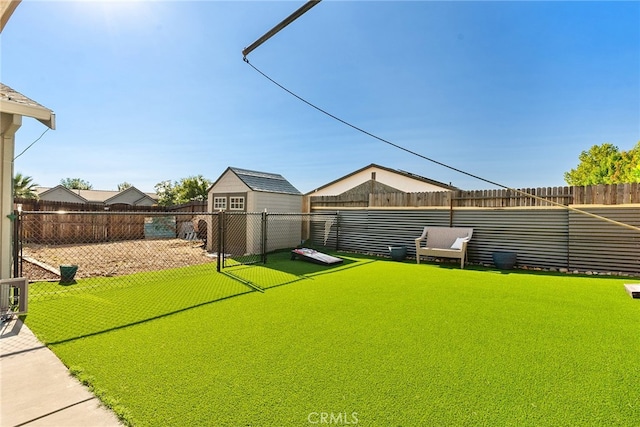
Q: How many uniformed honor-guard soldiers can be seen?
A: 0